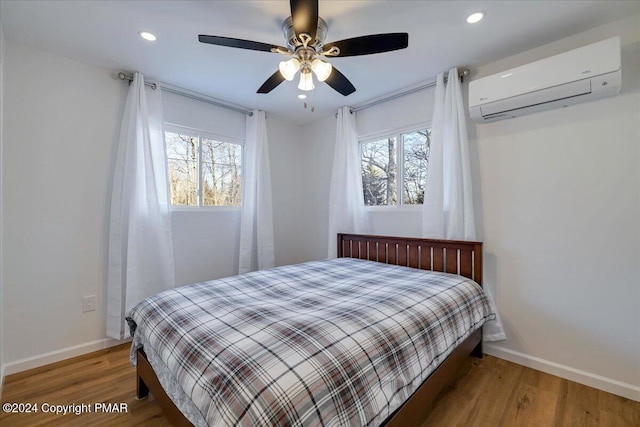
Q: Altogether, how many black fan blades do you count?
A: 5